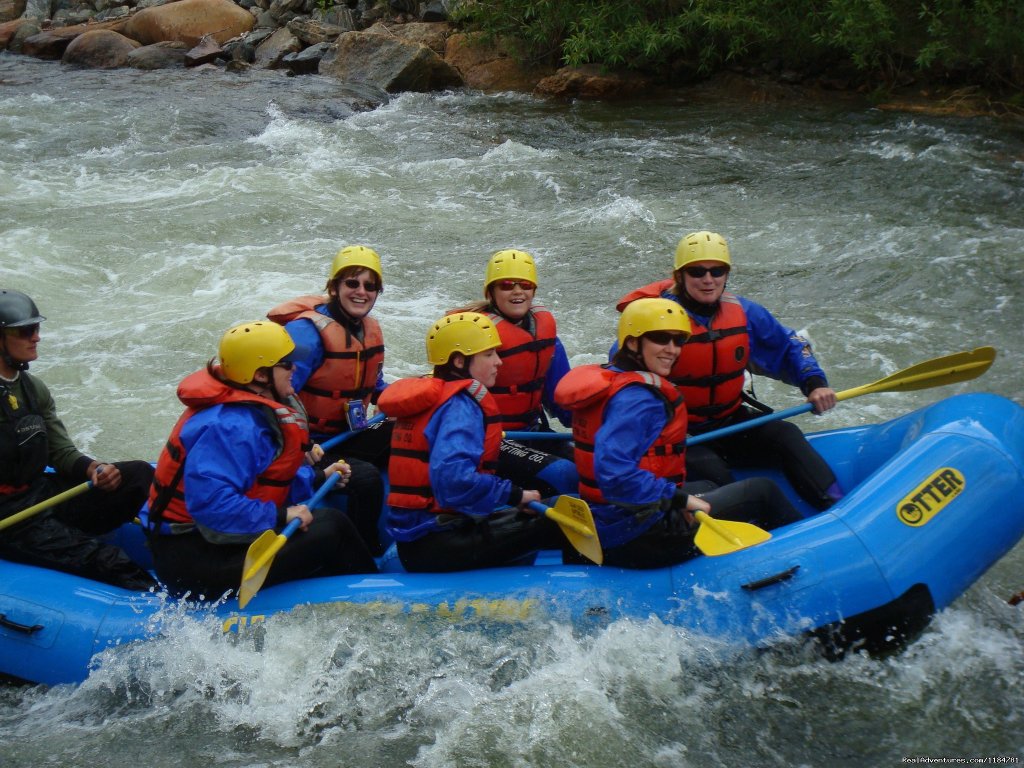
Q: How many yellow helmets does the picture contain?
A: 6